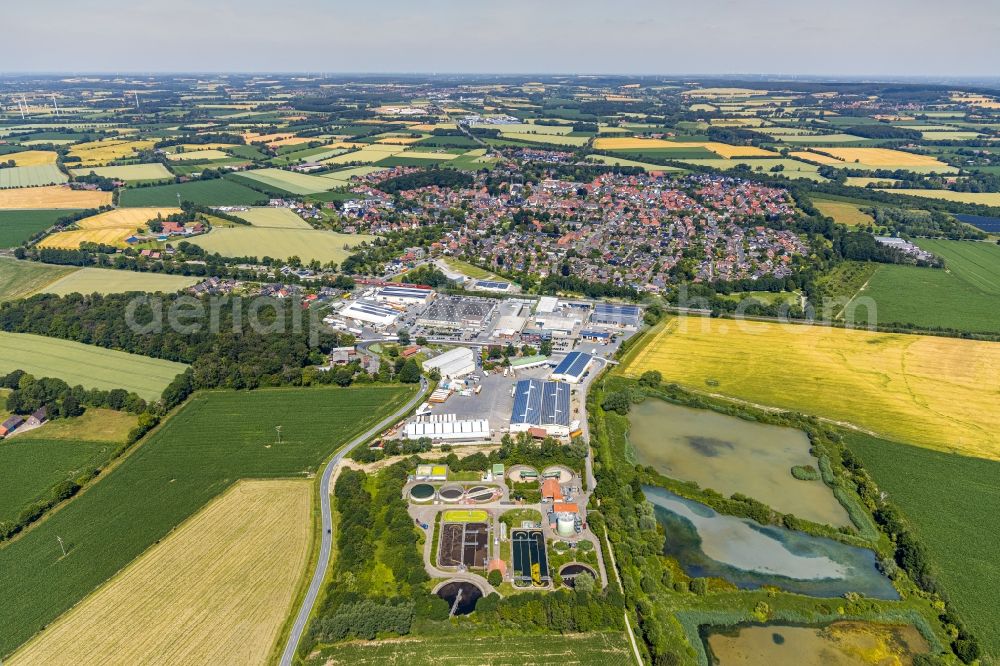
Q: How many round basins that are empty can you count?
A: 2